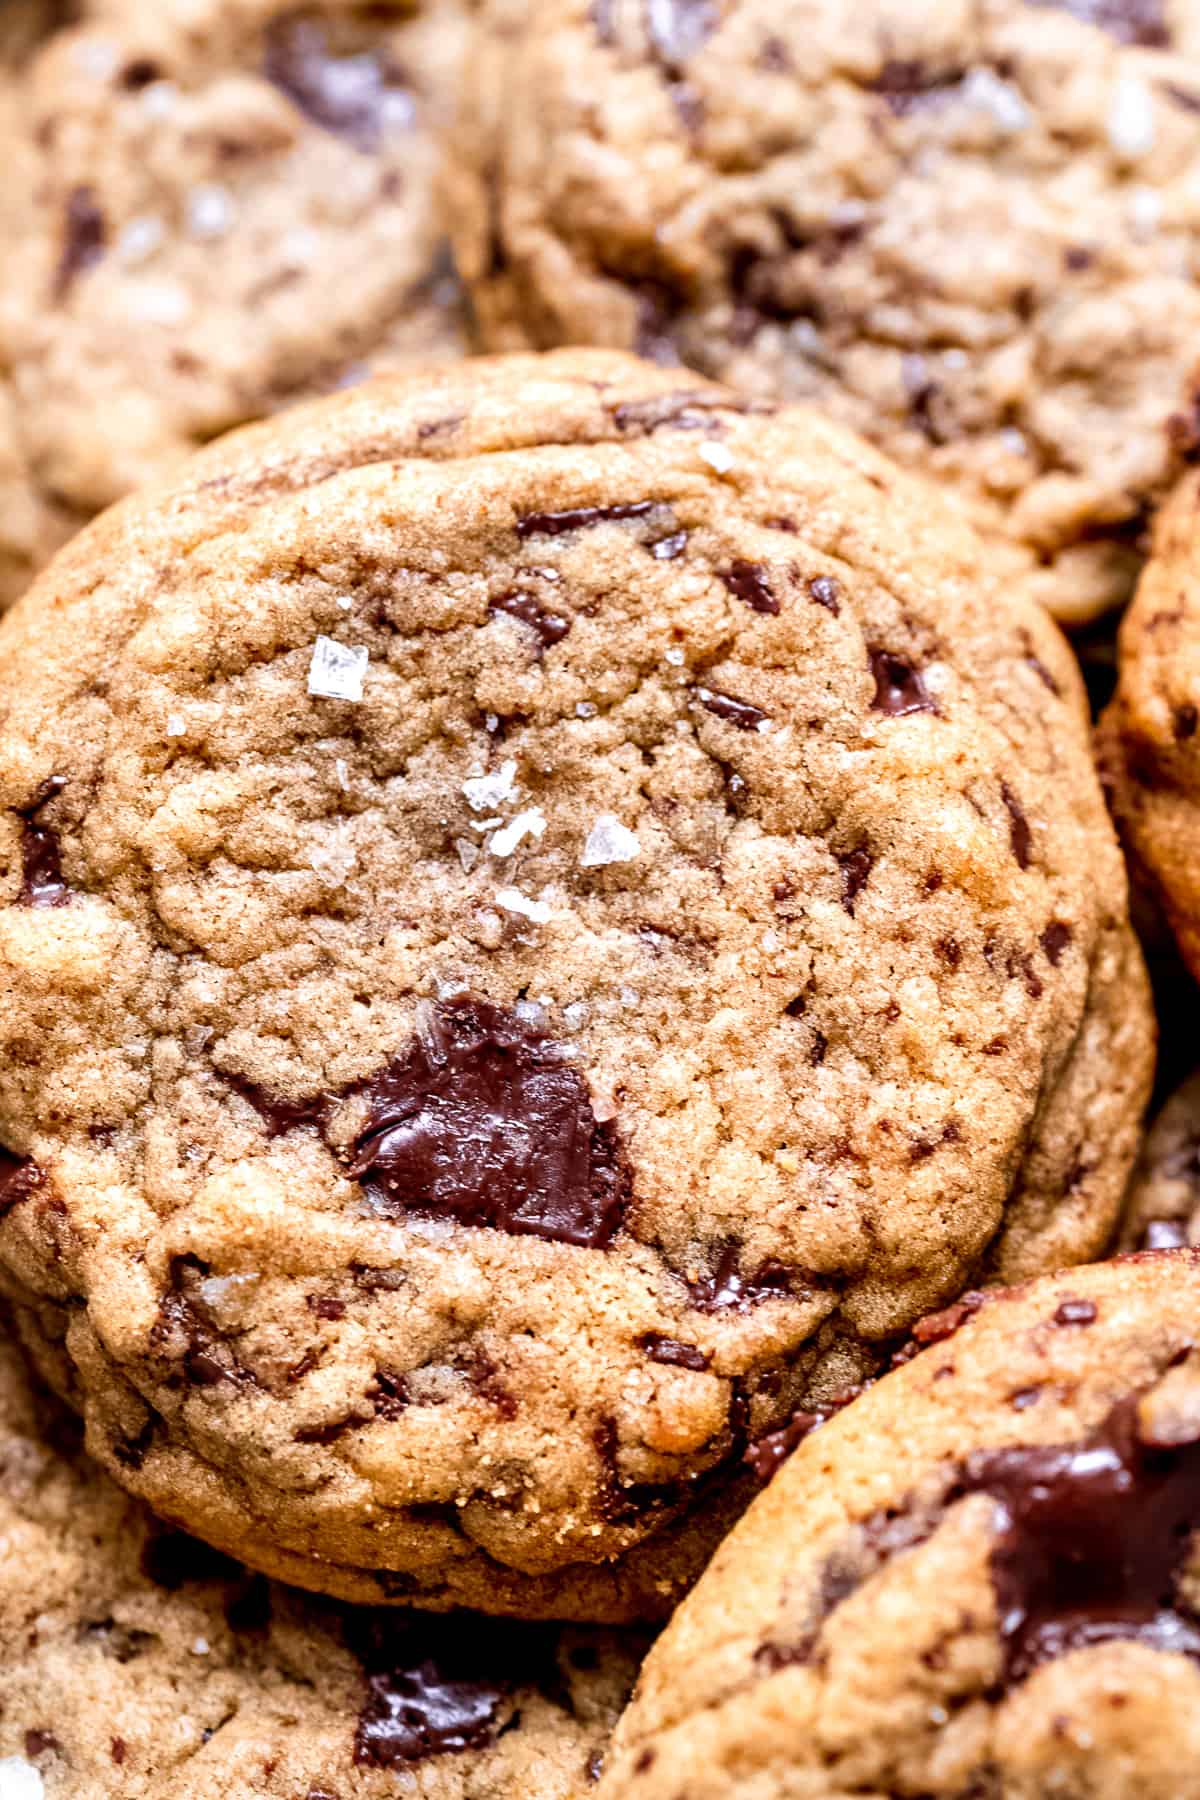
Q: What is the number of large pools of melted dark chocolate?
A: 3